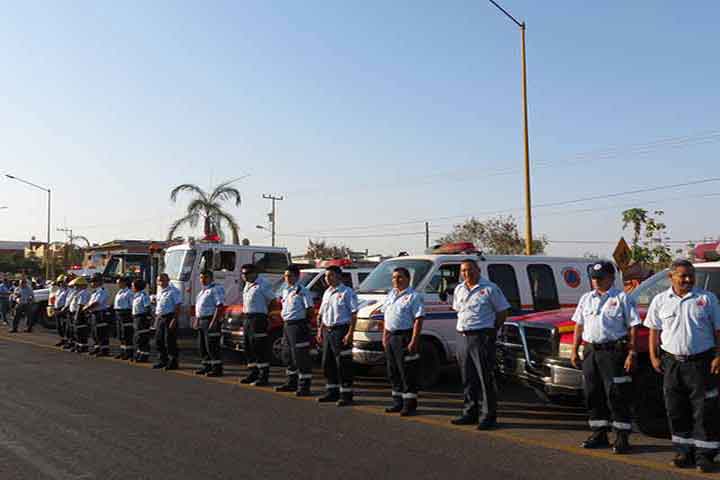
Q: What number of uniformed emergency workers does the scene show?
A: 15